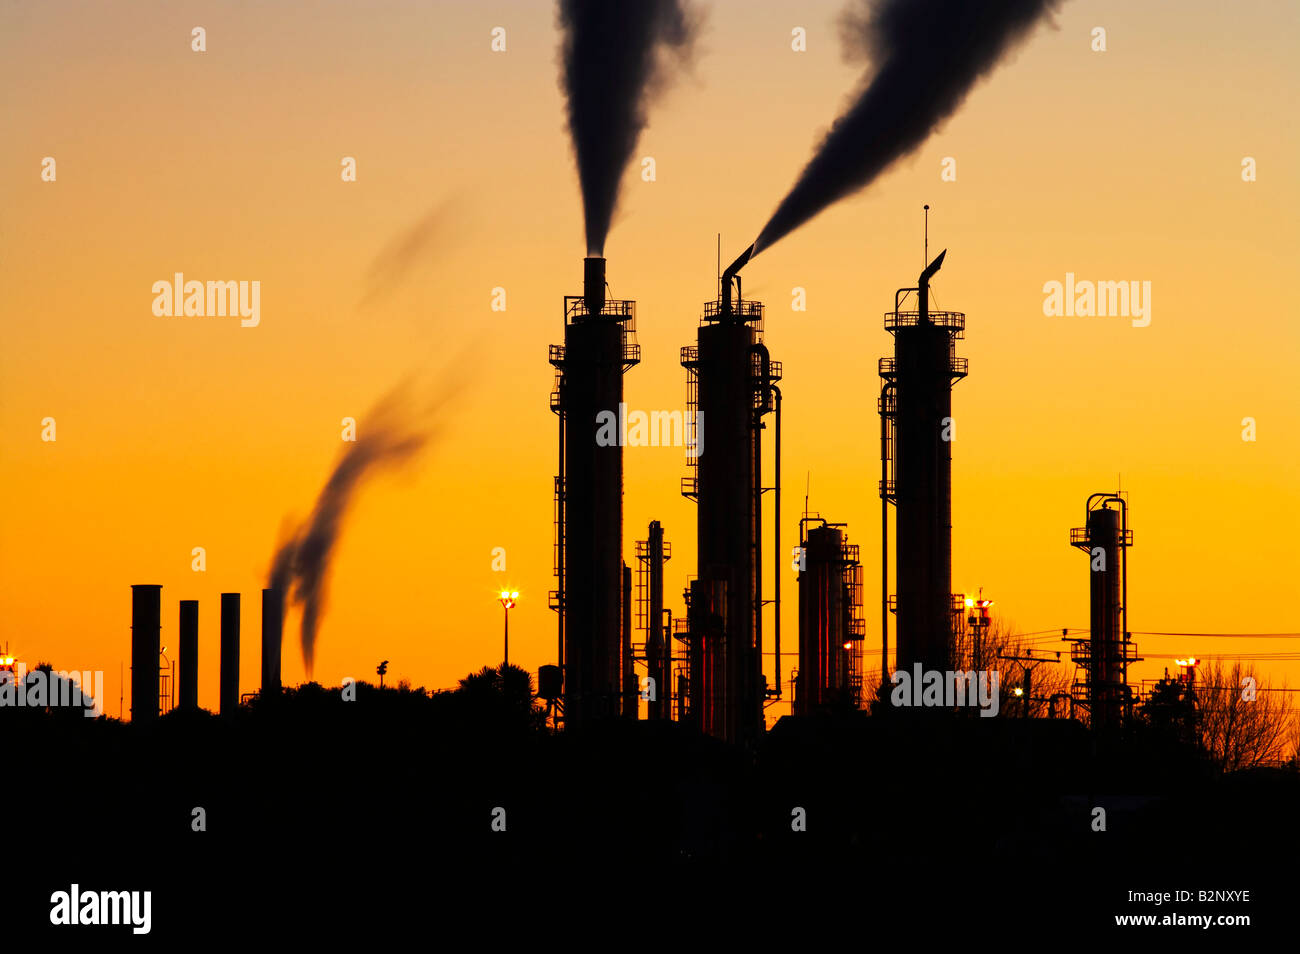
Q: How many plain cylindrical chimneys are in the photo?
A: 4